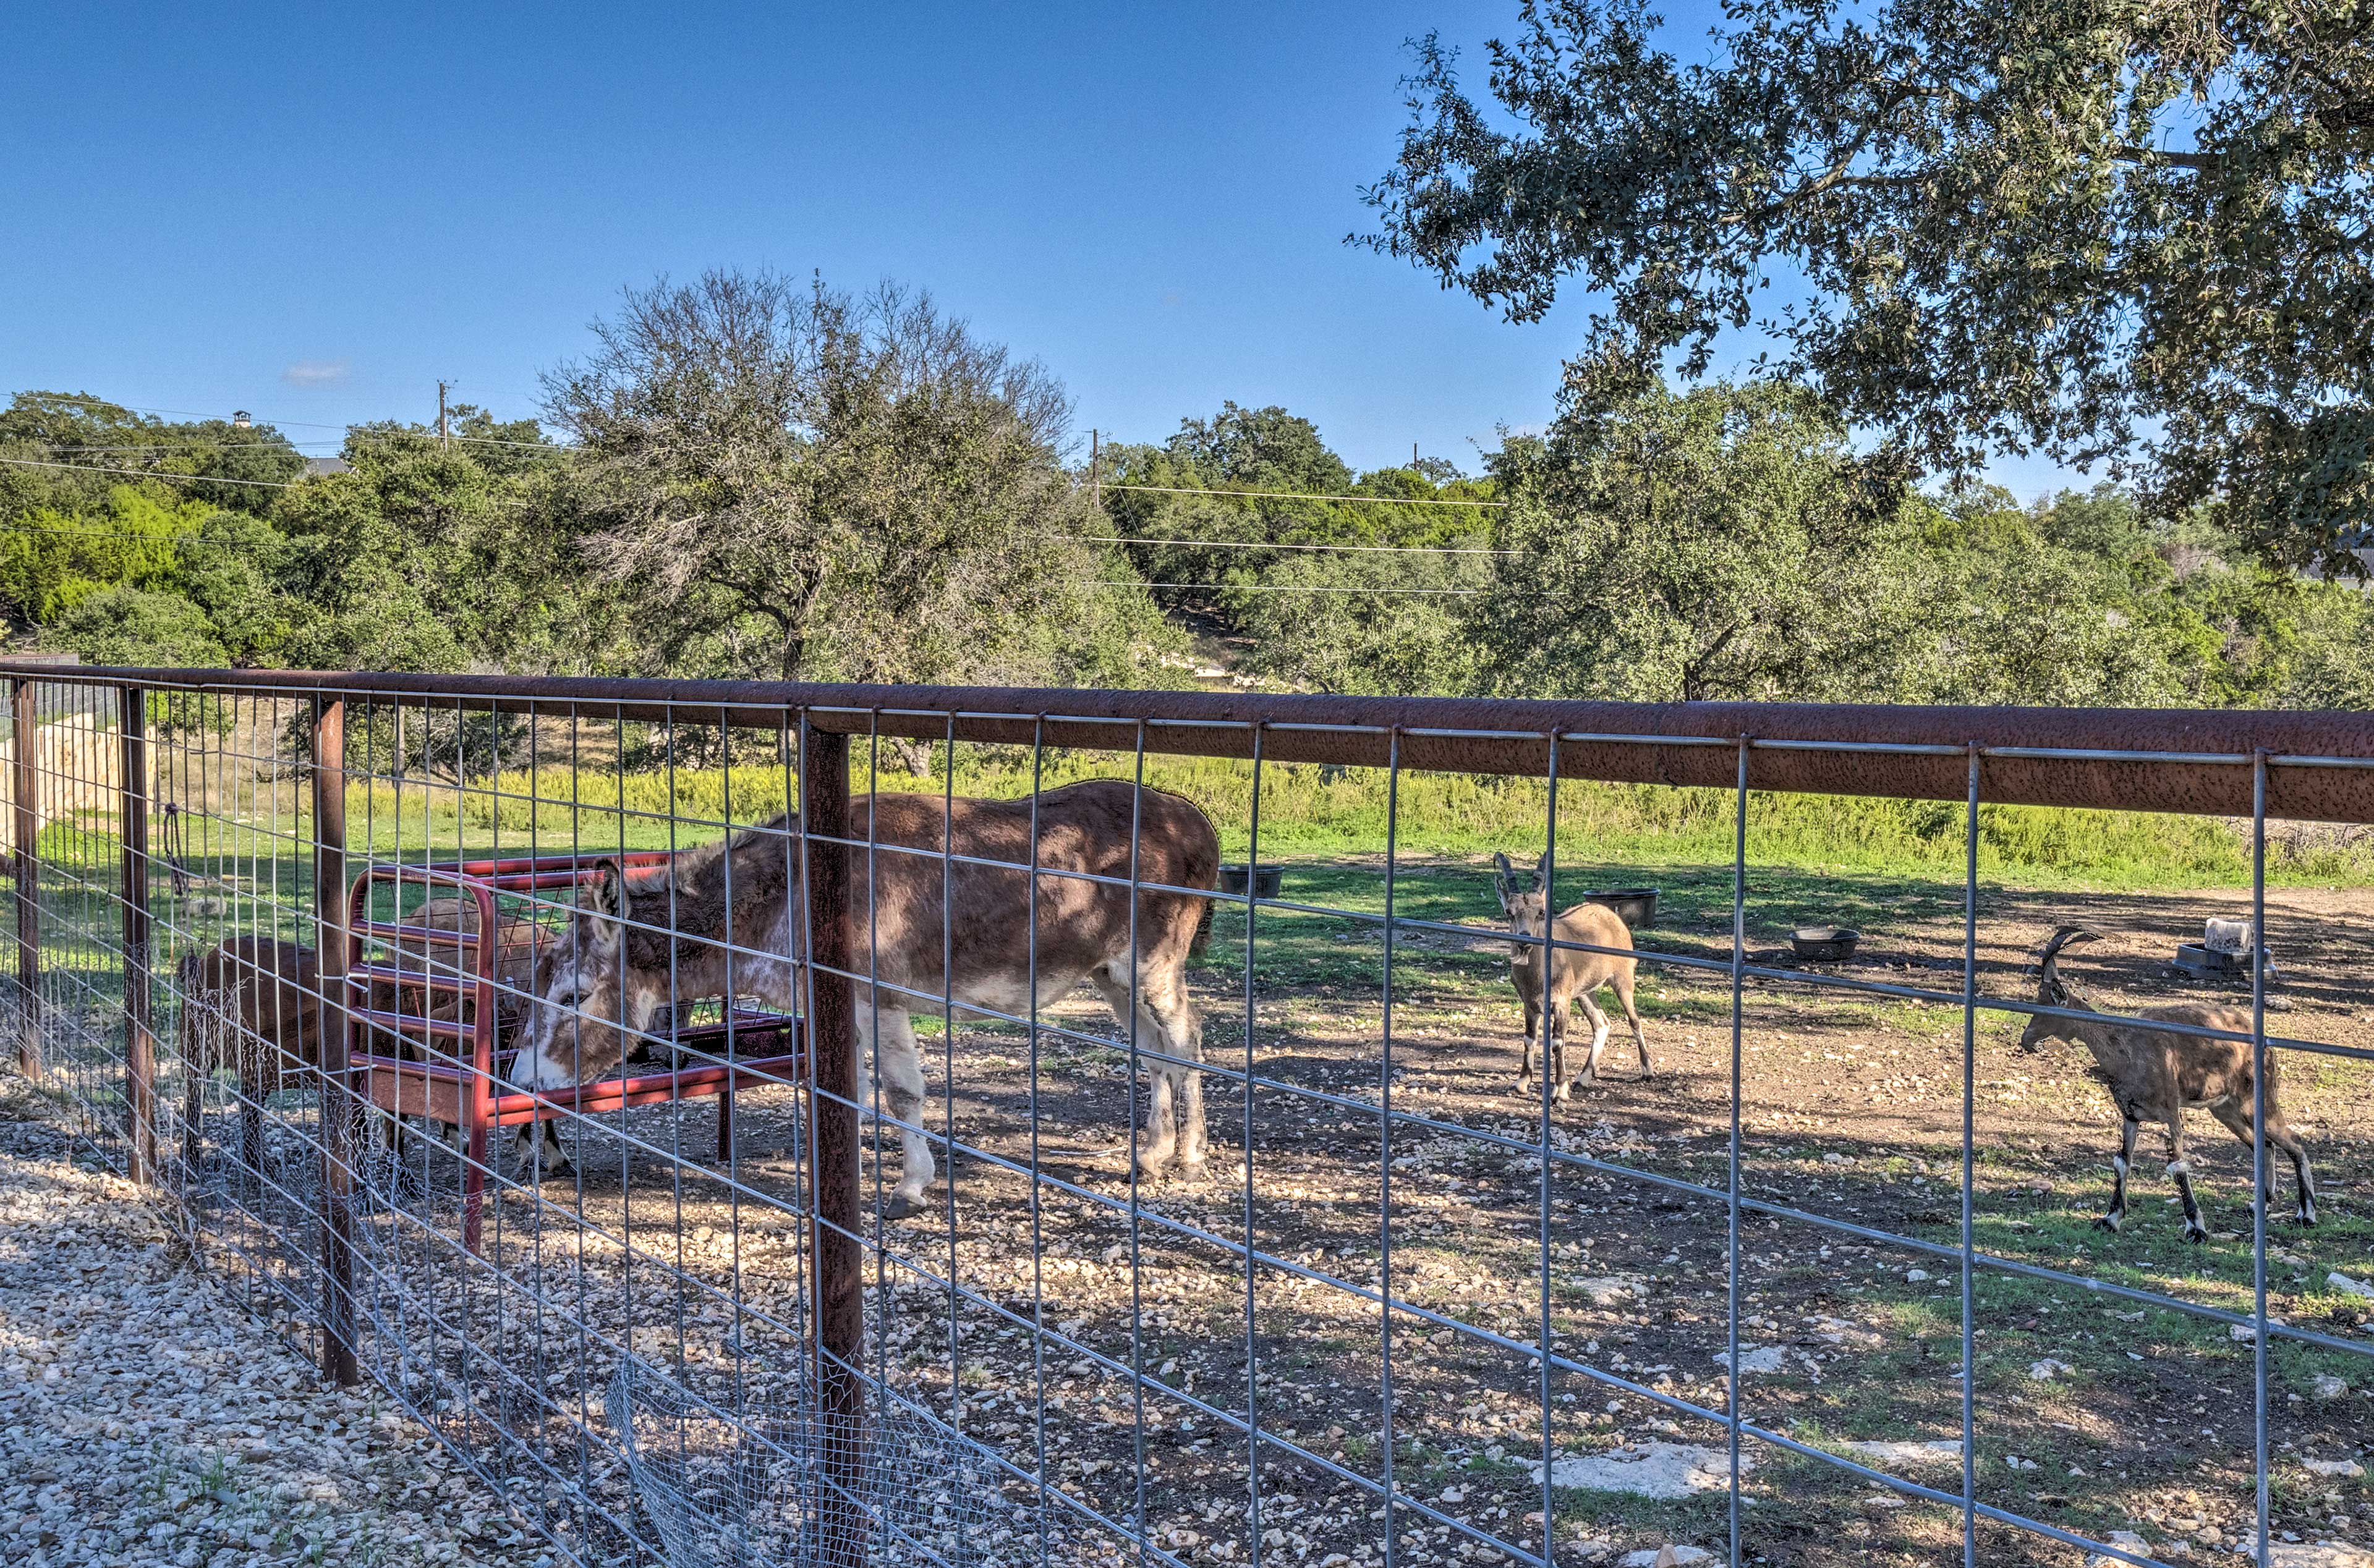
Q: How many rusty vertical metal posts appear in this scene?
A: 4